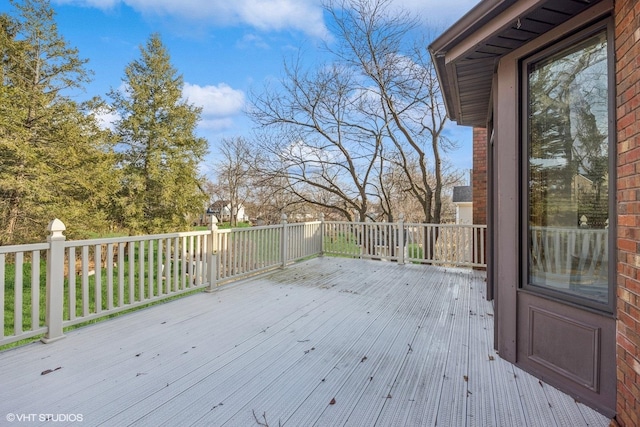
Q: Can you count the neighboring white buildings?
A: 2